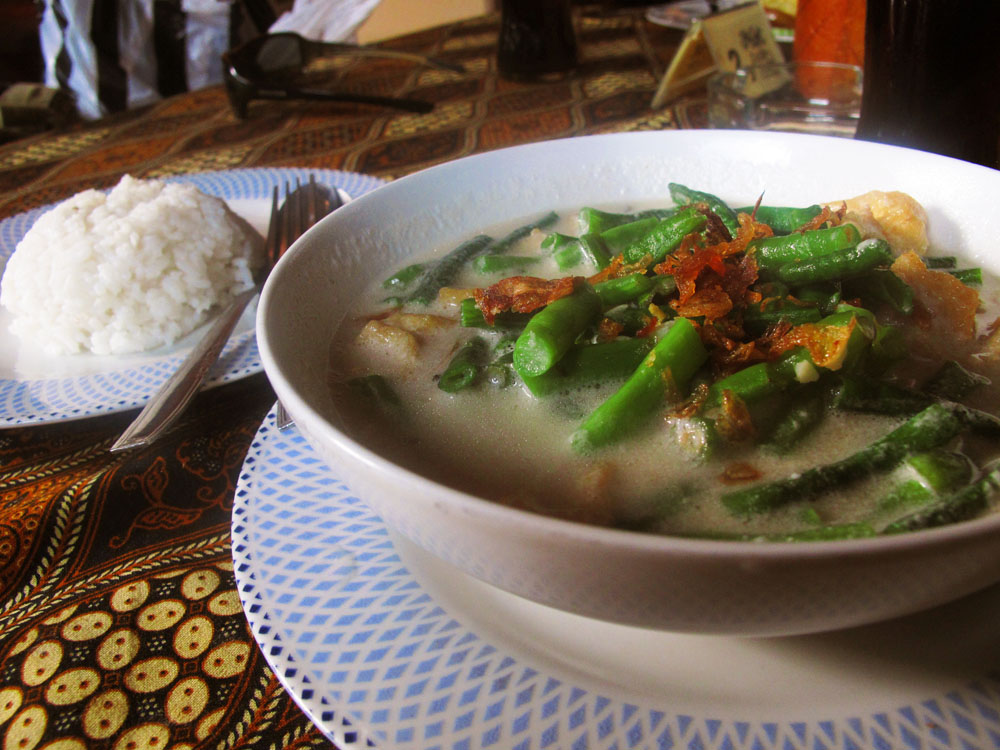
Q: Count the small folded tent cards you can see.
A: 1